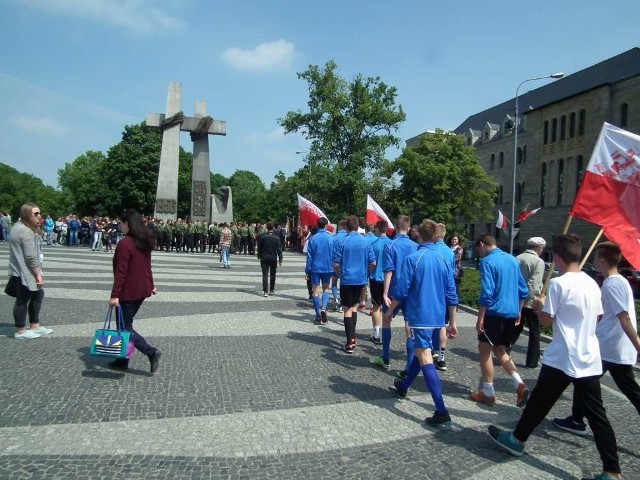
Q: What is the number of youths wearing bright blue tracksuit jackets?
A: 9